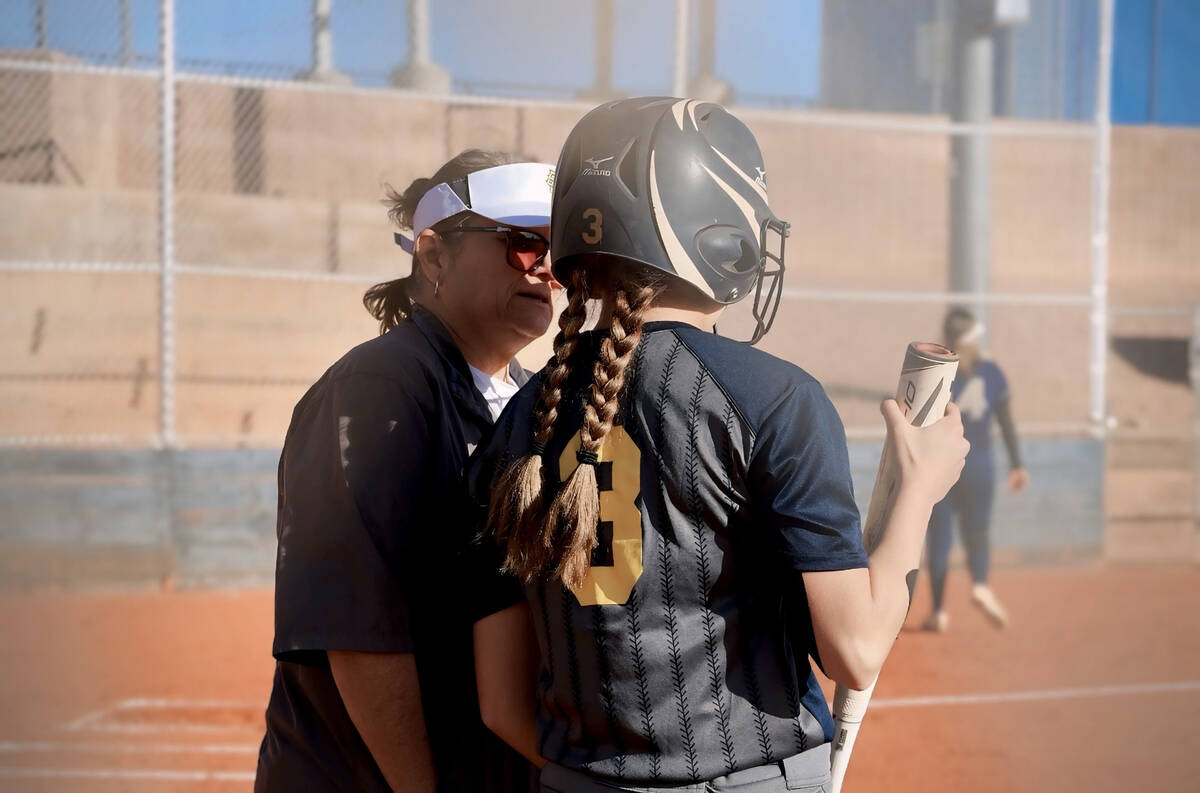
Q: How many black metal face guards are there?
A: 1